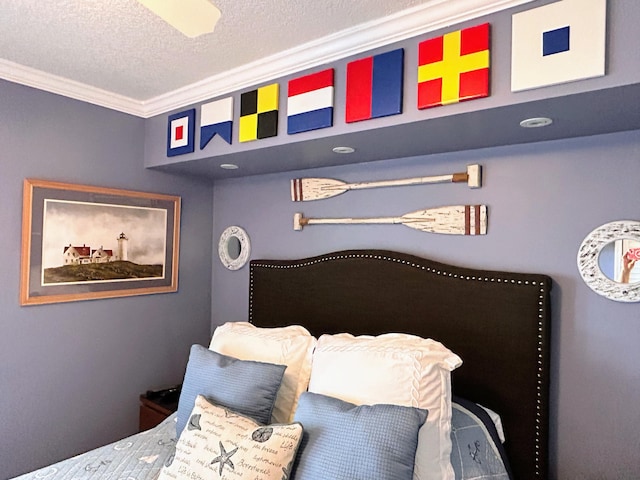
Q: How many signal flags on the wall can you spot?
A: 7